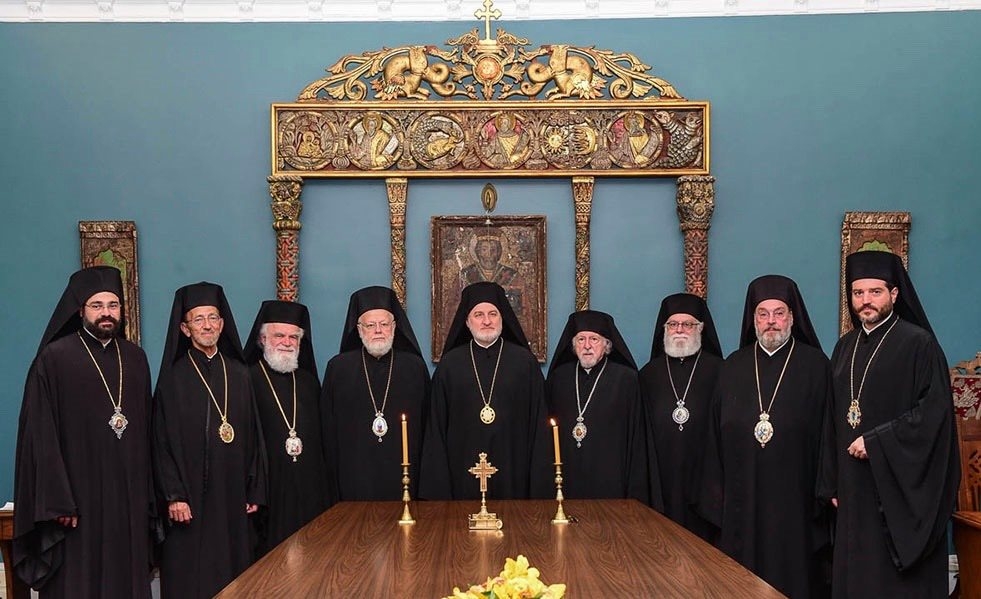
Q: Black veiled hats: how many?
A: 9